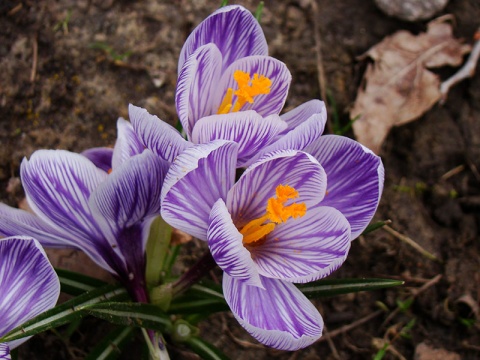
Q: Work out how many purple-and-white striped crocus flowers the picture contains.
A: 4